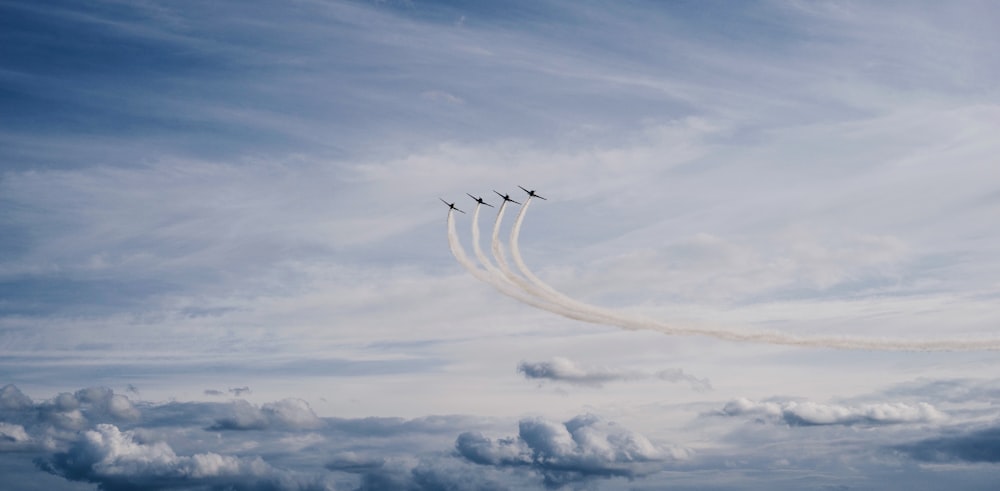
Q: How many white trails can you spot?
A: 4